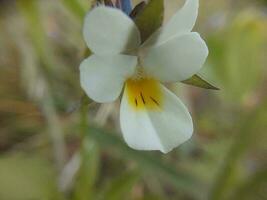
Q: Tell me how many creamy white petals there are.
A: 5